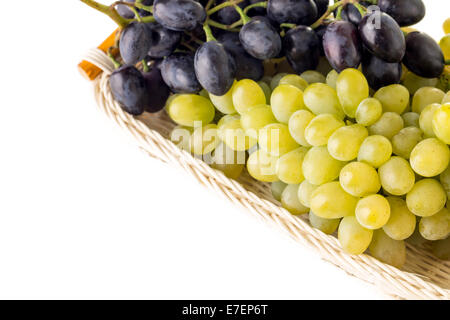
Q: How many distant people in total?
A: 0